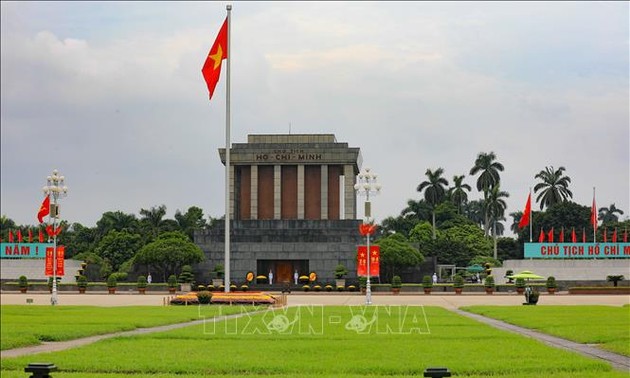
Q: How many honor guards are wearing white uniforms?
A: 4